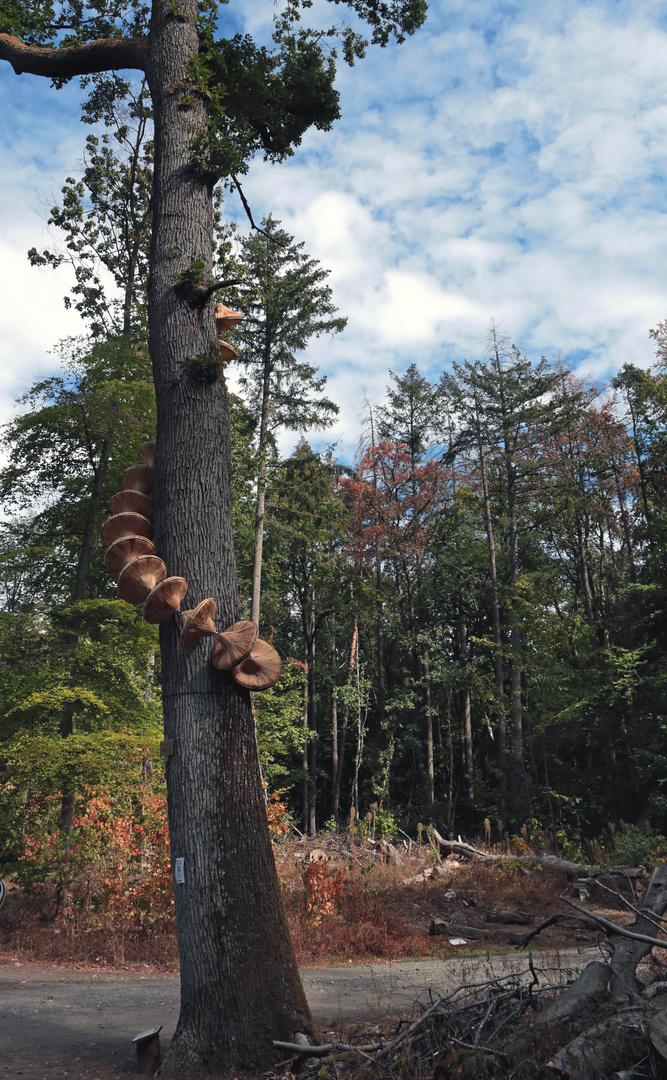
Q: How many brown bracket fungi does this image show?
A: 12